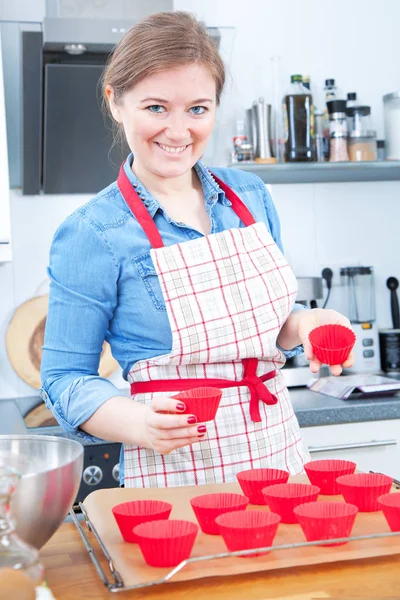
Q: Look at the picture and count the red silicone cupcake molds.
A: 12